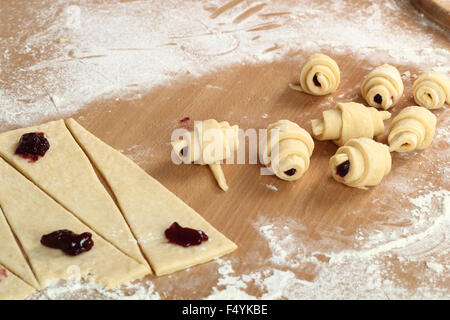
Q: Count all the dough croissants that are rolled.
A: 8